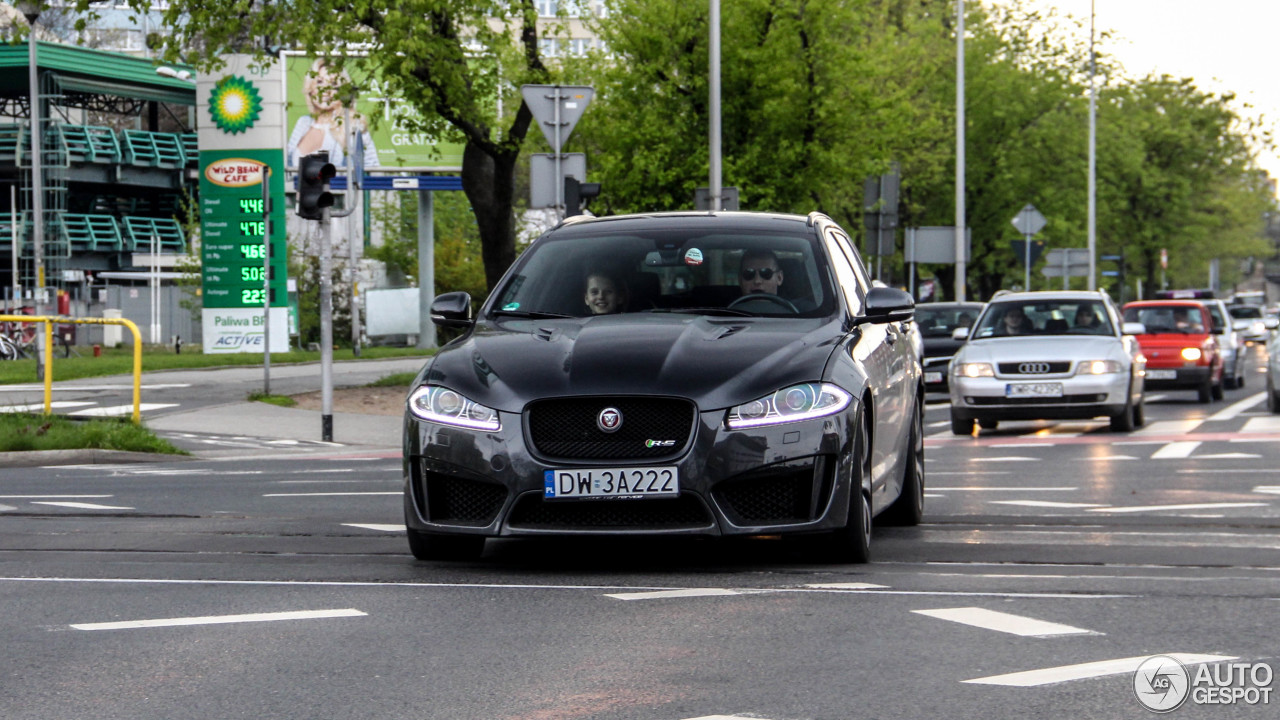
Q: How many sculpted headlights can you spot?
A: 2